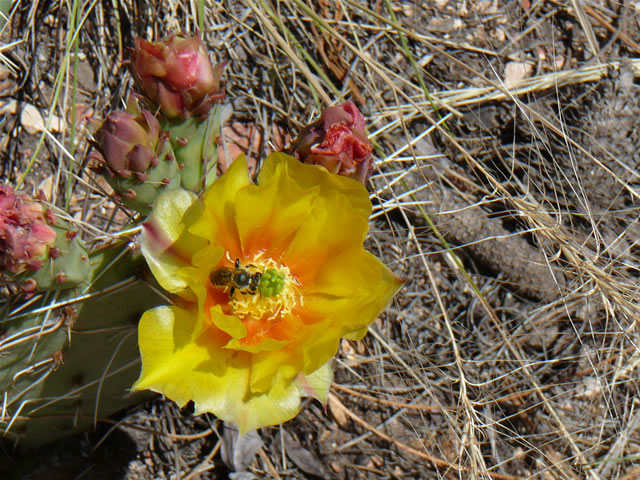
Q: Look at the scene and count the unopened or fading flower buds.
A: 4